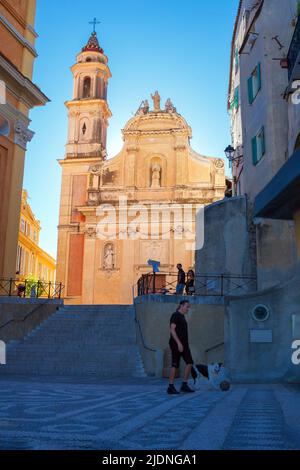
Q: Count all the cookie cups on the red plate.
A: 0